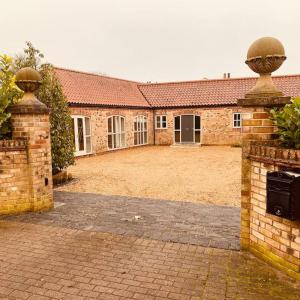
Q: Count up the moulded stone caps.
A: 2